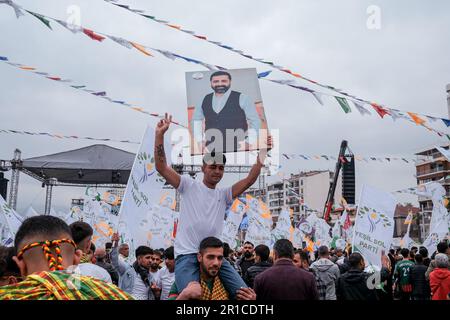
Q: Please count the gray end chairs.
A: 0